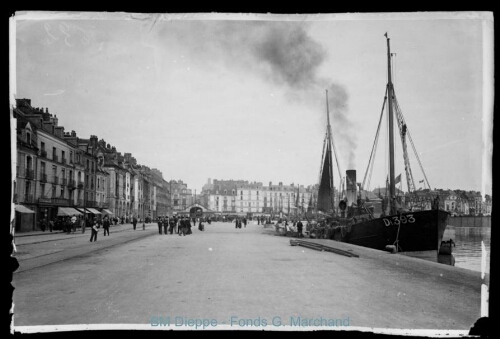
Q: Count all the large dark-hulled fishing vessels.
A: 1